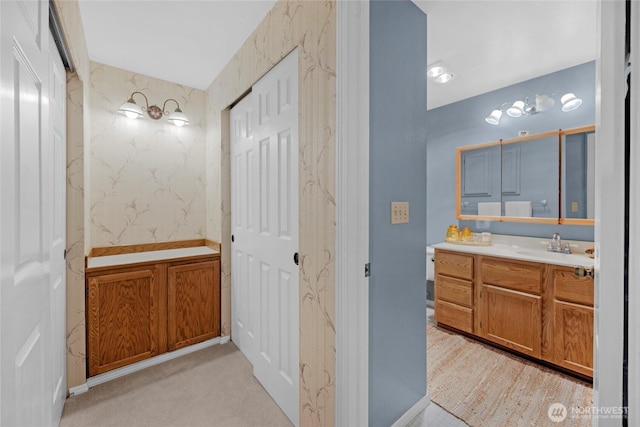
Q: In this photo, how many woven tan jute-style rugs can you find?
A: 1